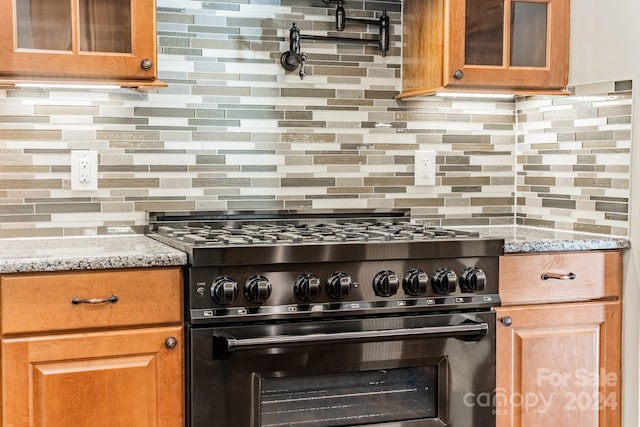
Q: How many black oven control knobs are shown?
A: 8